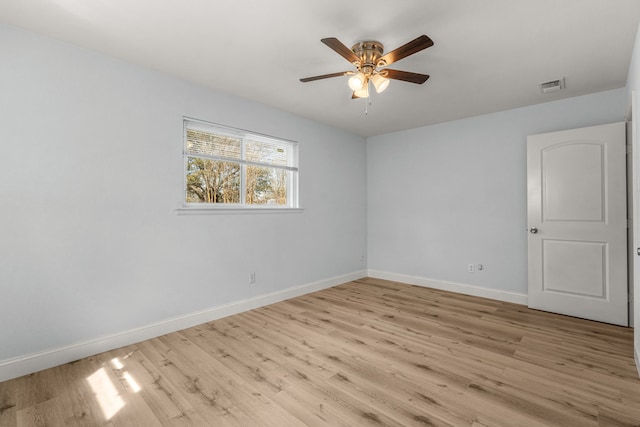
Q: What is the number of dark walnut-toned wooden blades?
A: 5